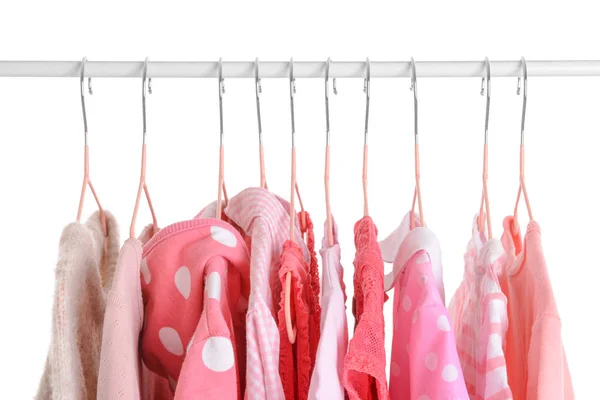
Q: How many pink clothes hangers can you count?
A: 10